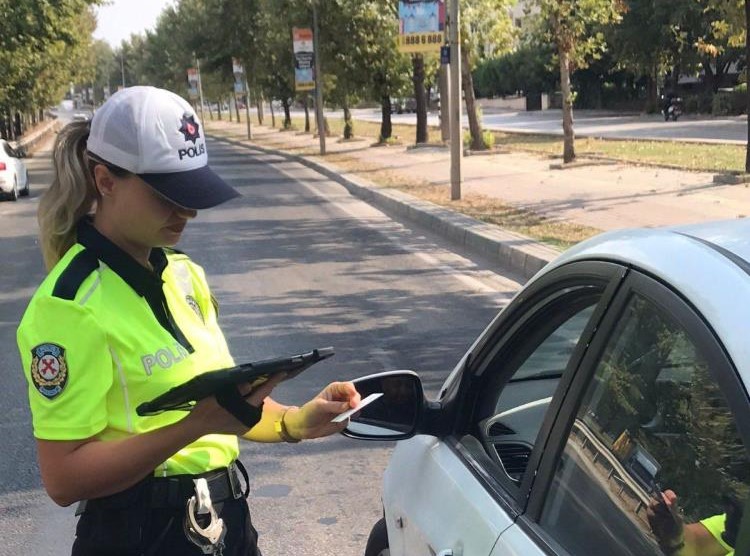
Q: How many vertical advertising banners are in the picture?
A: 4